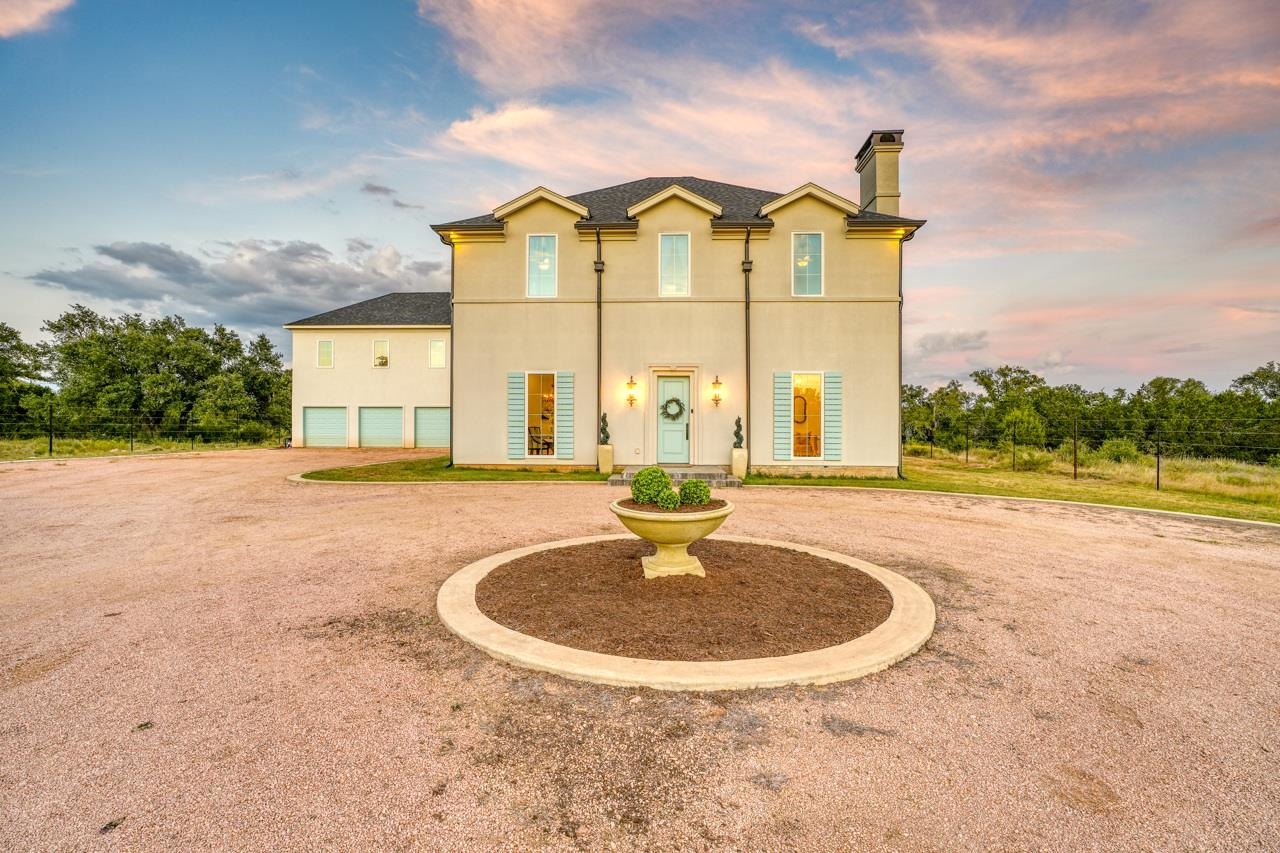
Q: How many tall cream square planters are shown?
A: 2